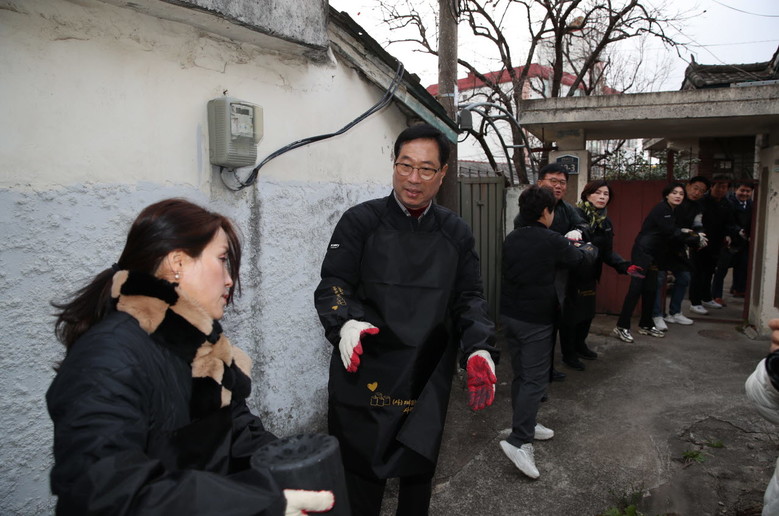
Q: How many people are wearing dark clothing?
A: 9